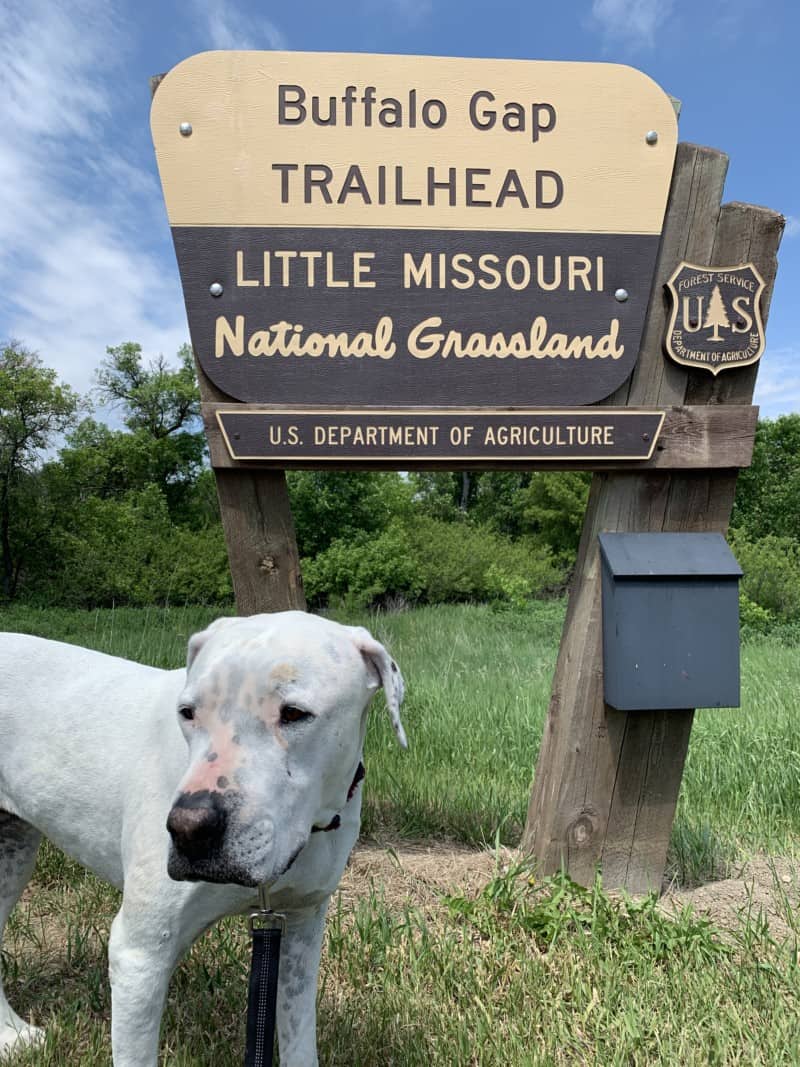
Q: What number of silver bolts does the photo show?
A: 4